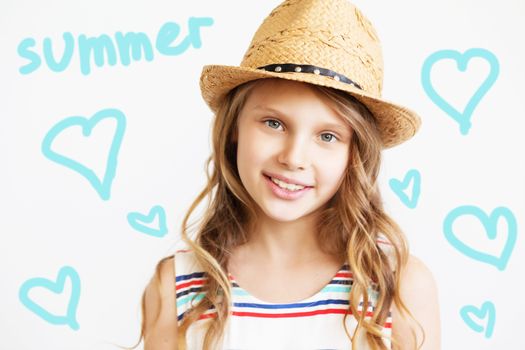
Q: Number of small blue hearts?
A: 3